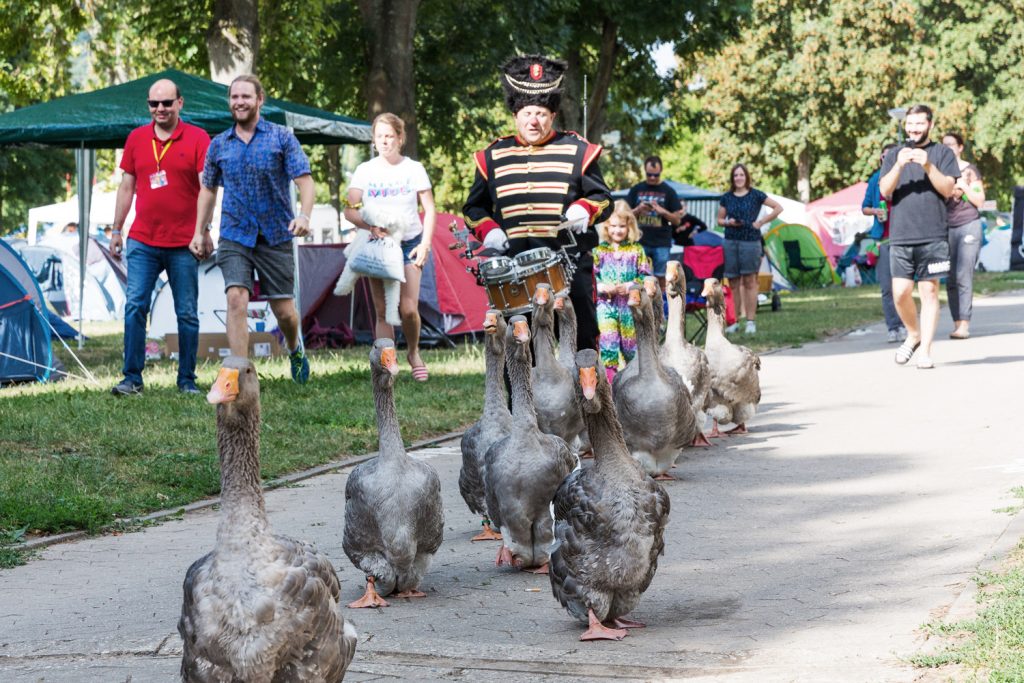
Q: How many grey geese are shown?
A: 11